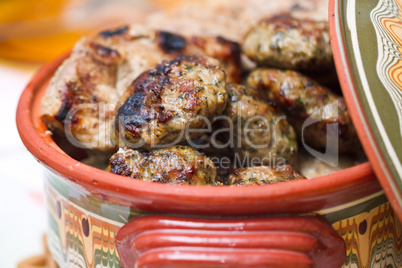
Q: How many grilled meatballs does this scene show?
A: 6